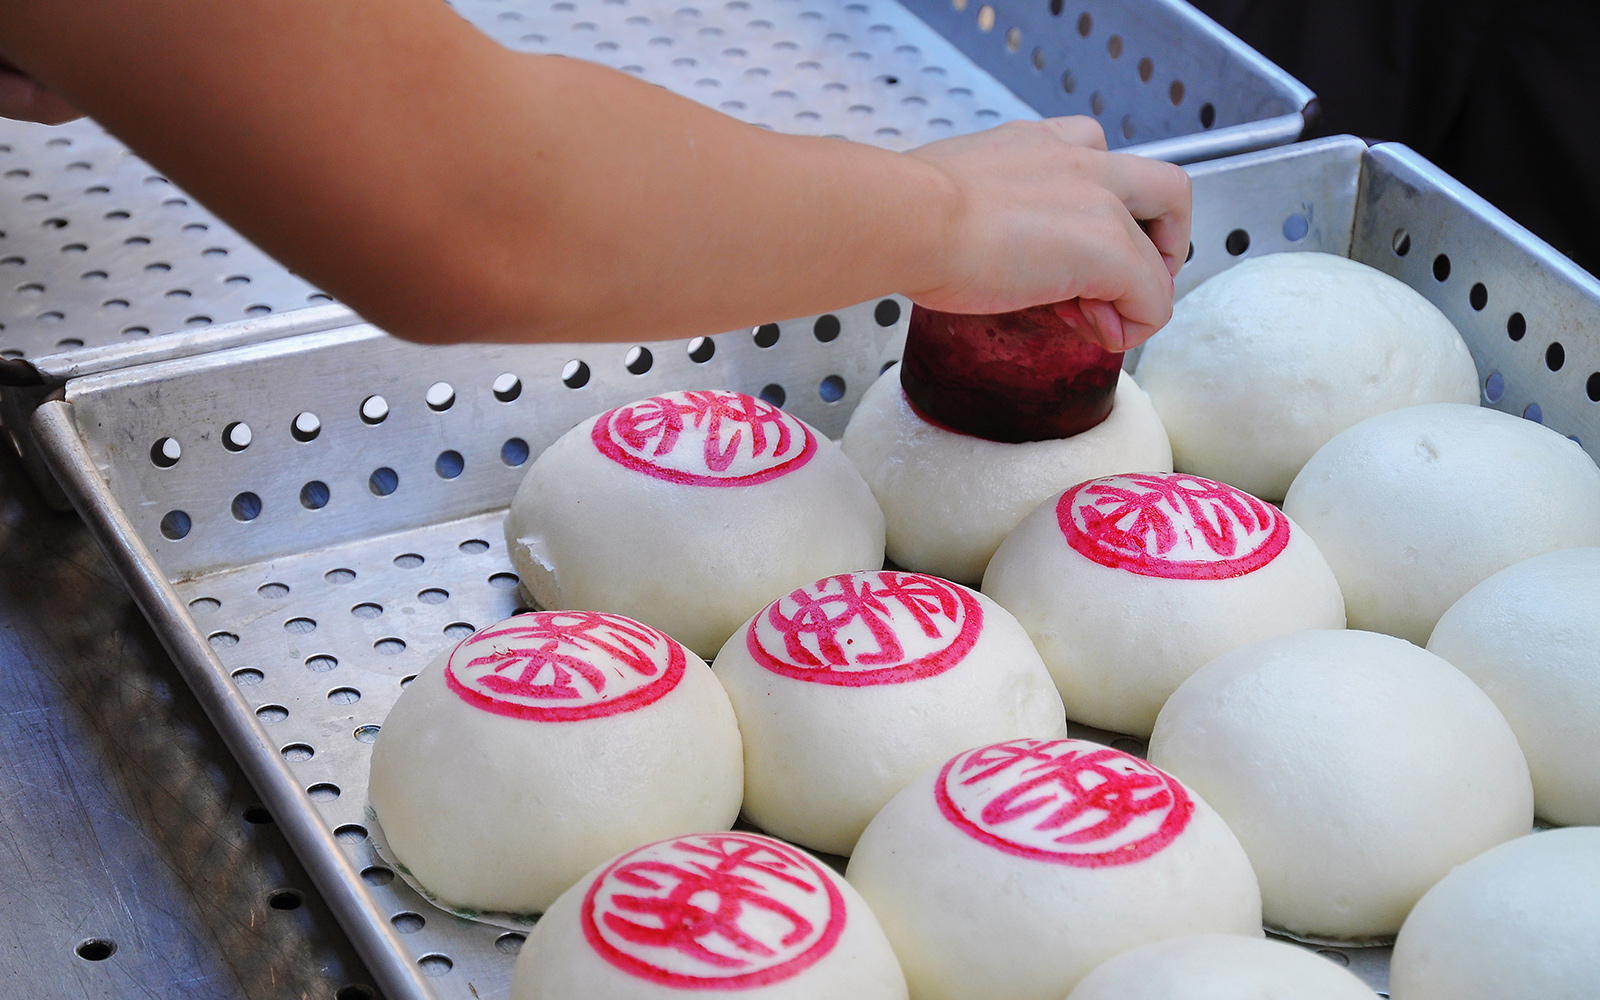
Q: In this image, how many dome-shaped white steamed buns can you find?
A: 13